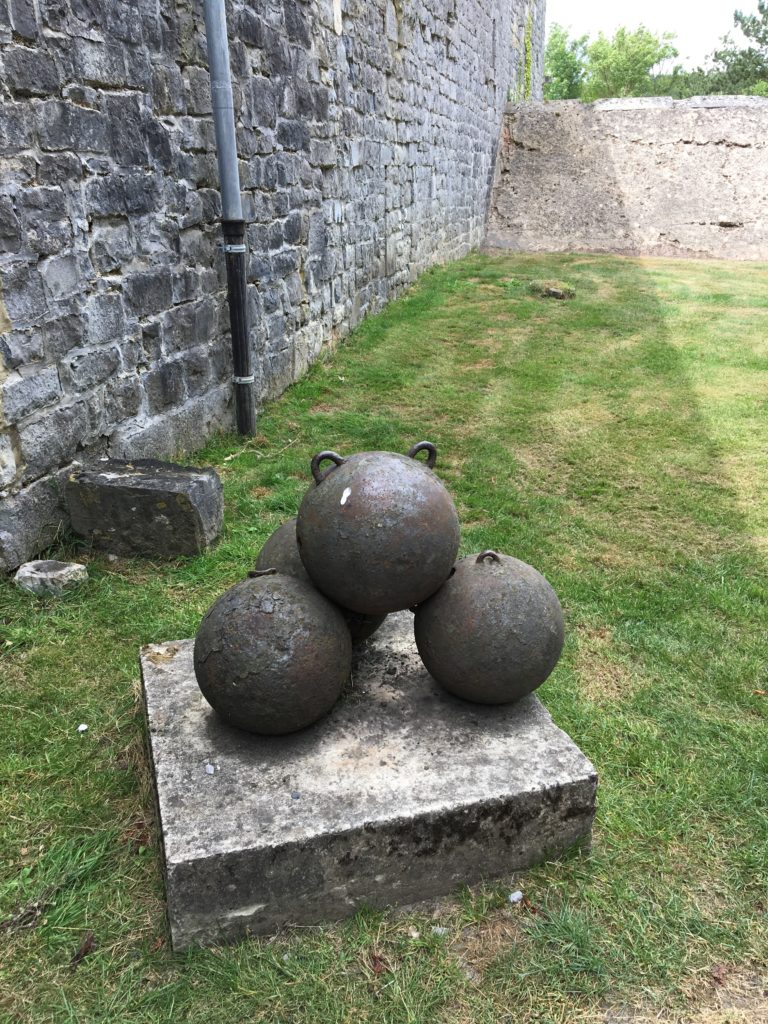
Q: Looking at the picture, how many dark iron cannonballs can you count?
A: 4